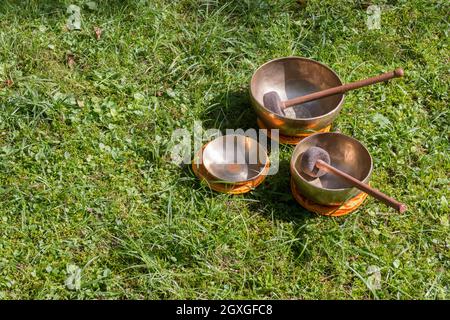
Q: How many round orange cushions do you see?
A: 3